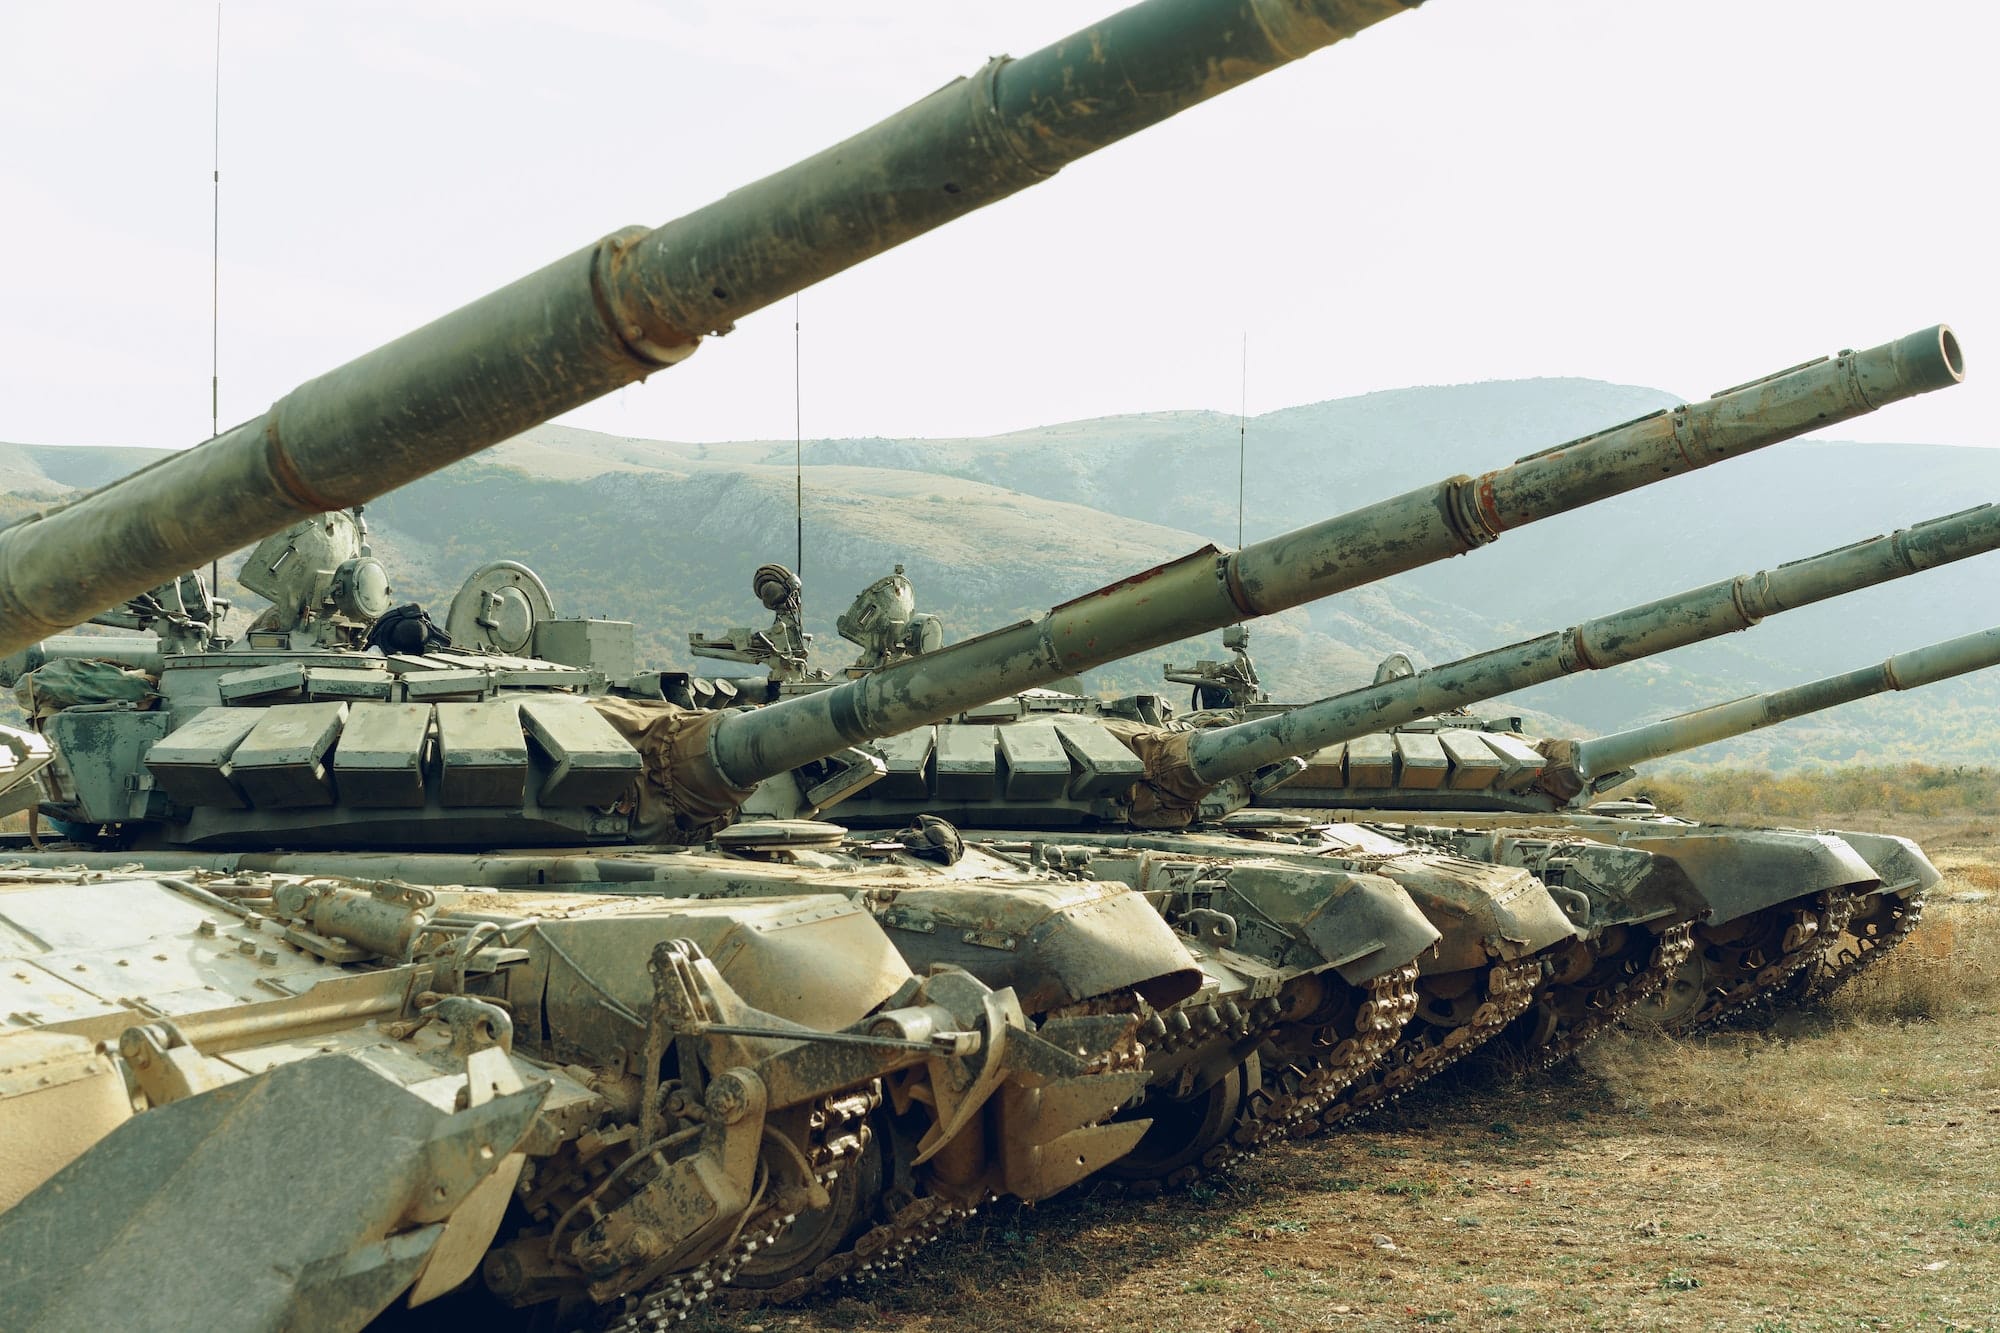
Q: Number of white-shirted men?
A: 0